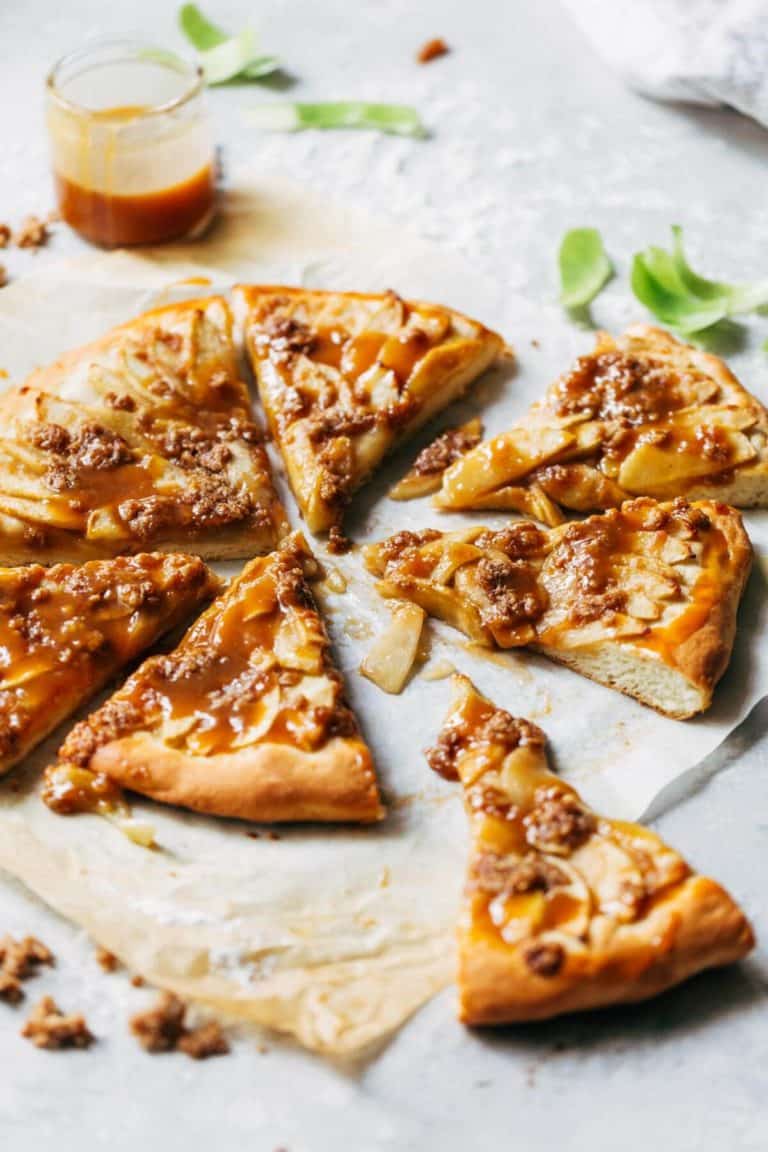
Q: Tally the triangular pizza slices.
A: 7